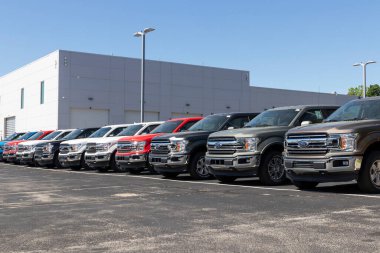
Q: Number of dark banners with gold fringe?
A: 0